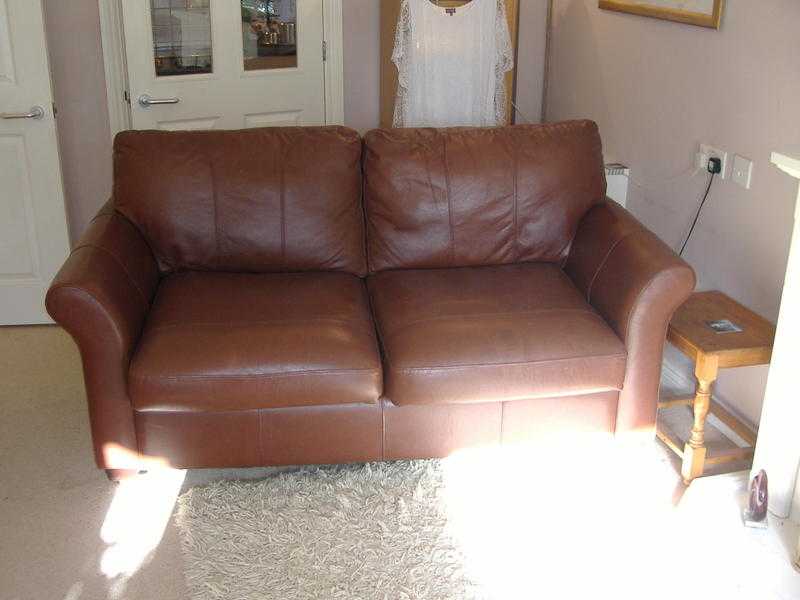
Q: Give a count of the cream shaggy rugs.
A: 1